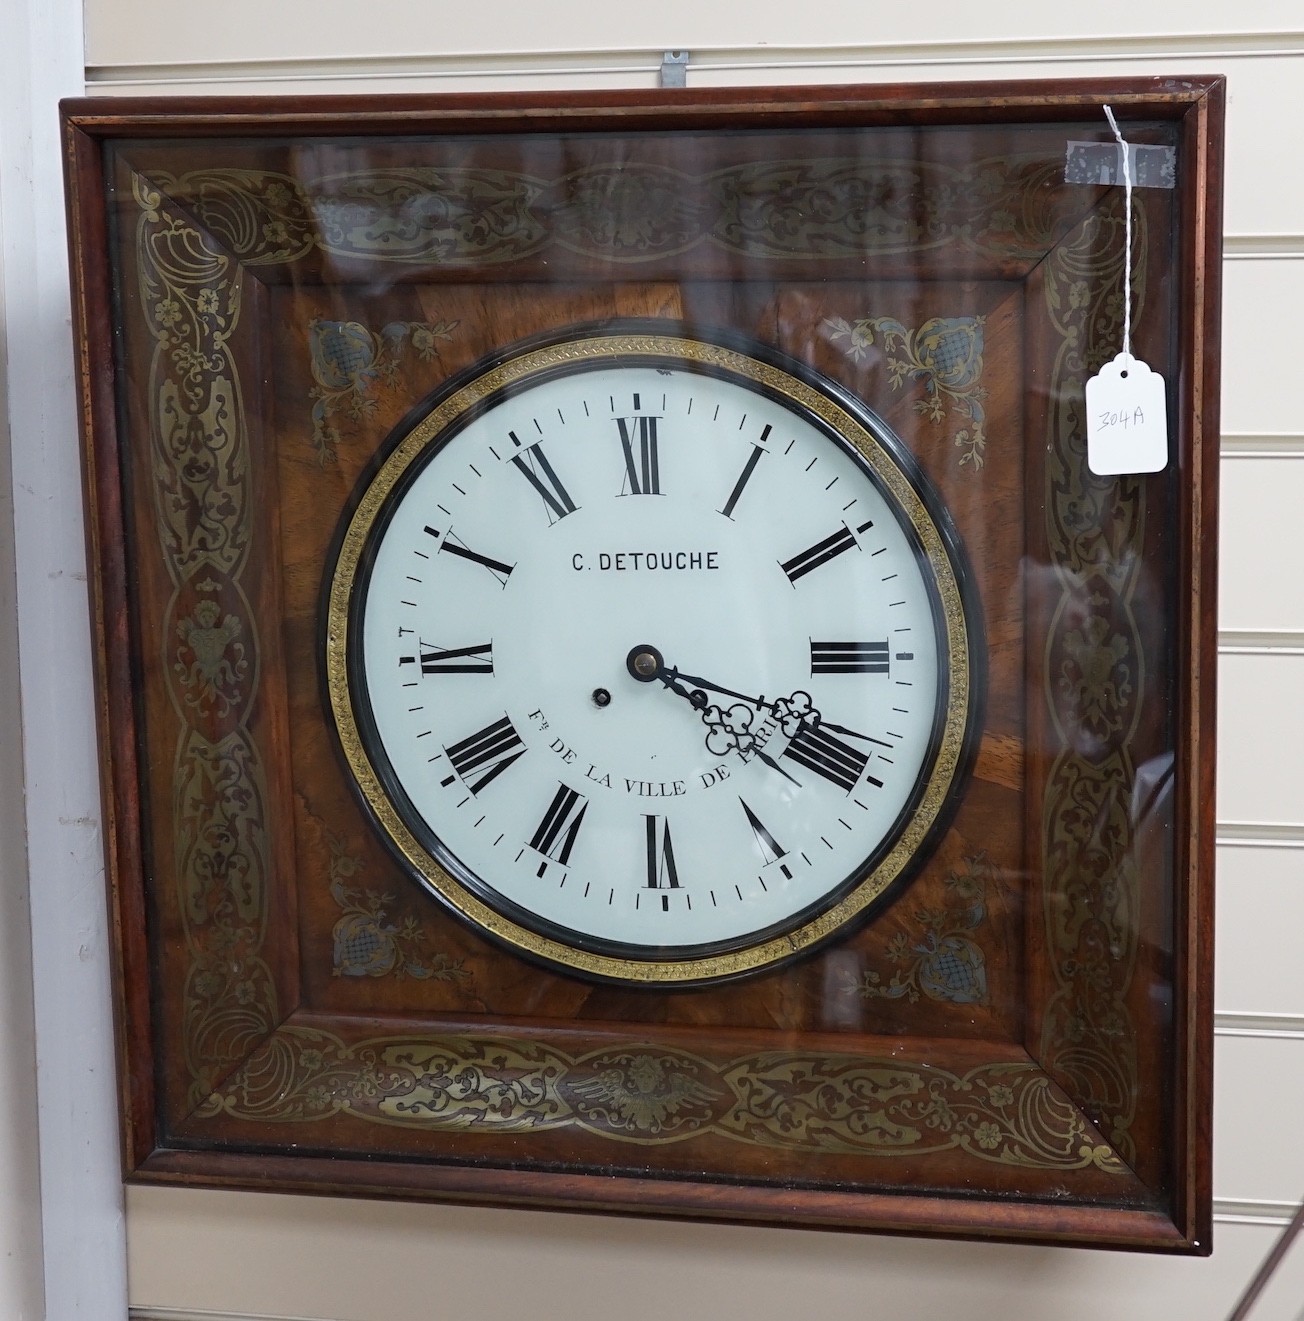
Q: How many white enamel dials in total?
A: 1